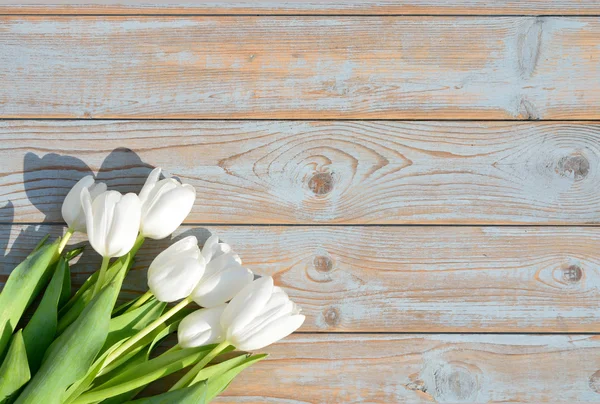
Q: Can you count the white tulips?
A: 7